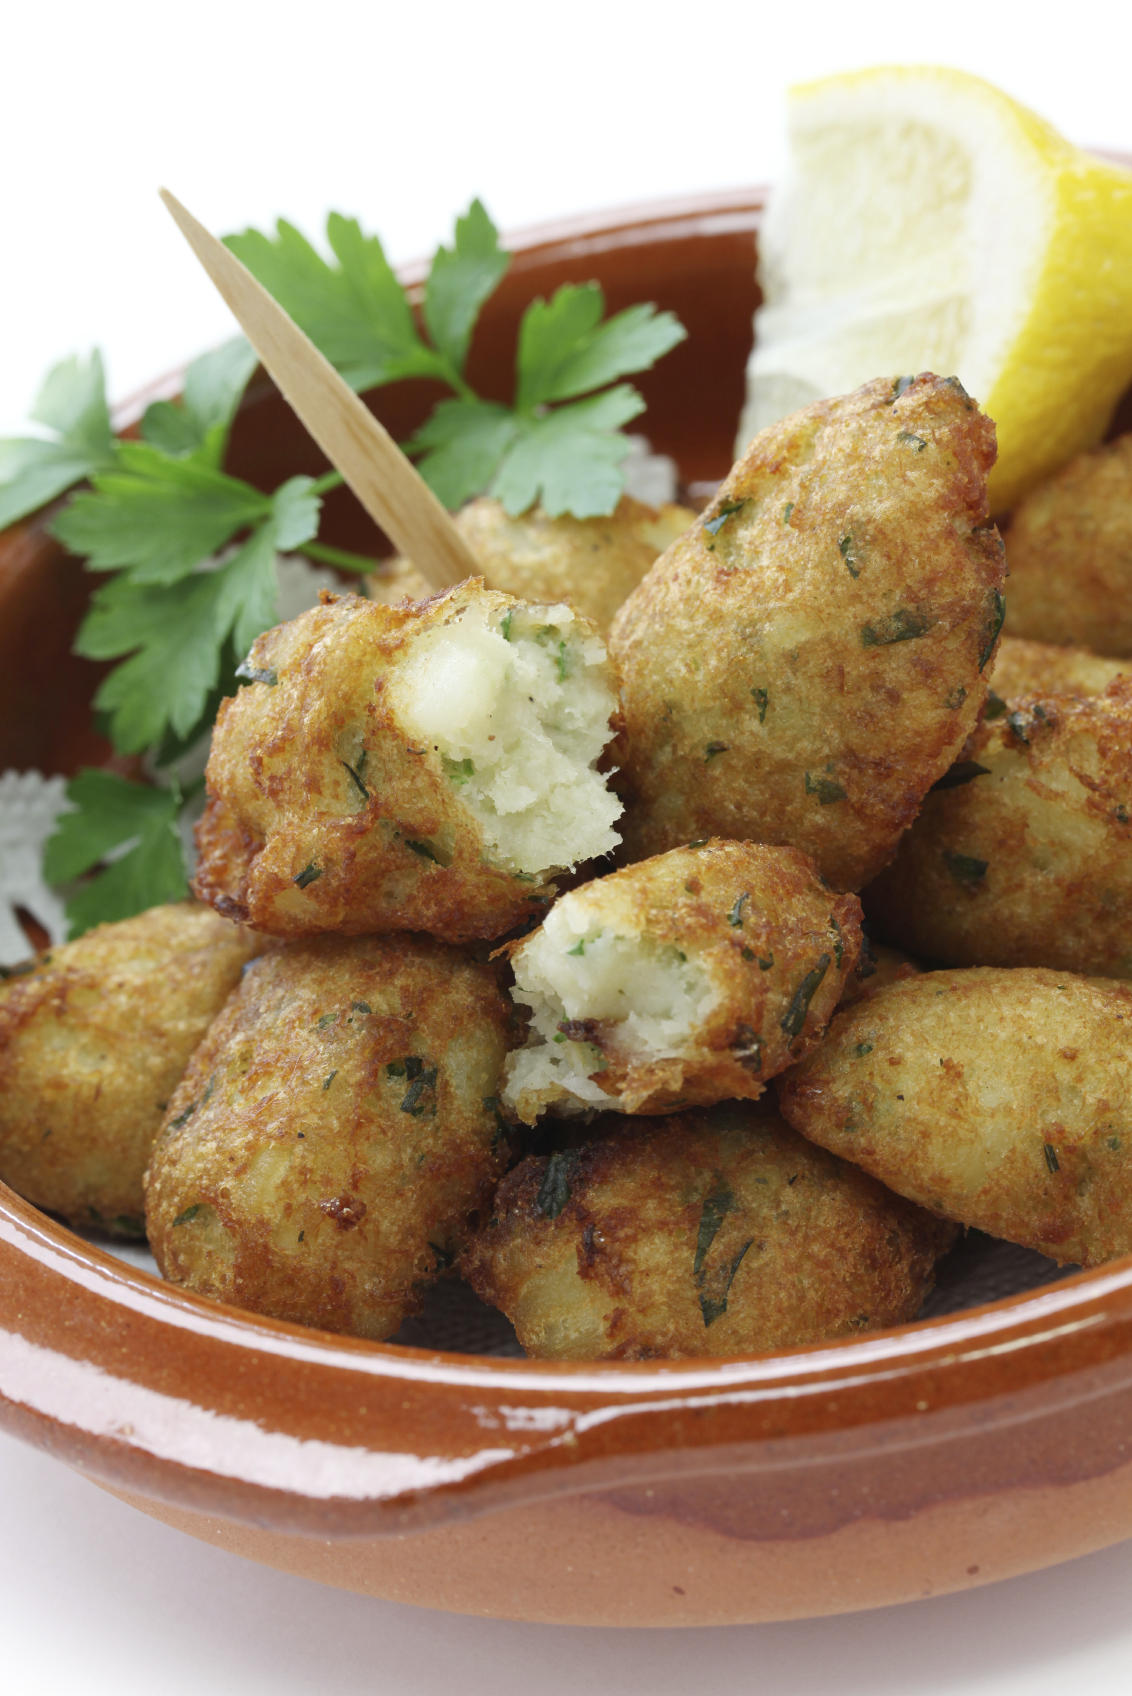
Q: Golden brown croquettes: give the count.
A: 11